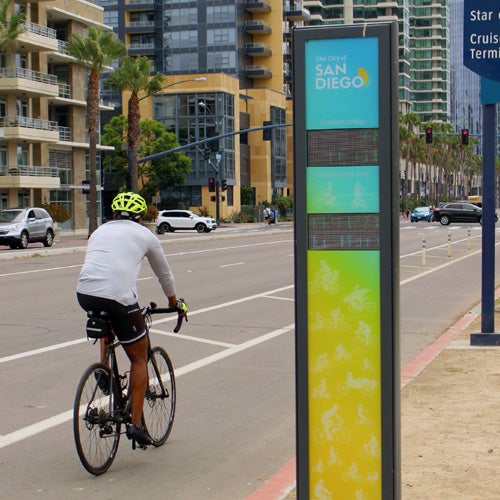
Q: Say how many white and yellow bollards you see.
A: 3